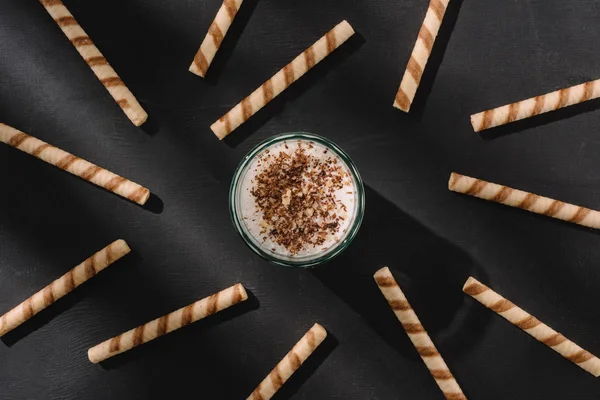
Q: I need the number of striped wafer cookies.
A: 12